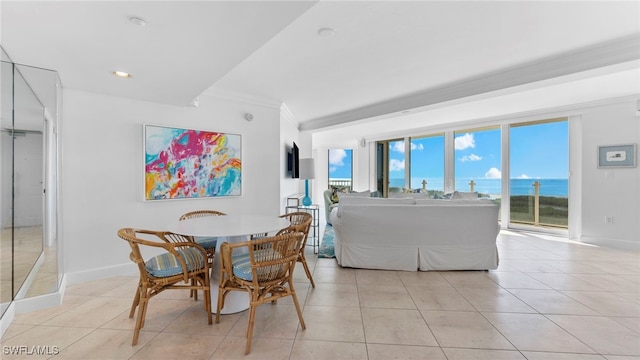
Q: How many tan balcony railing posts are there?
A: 3